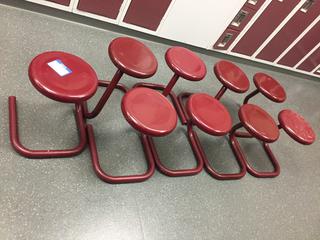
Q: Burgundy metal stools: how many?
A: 9